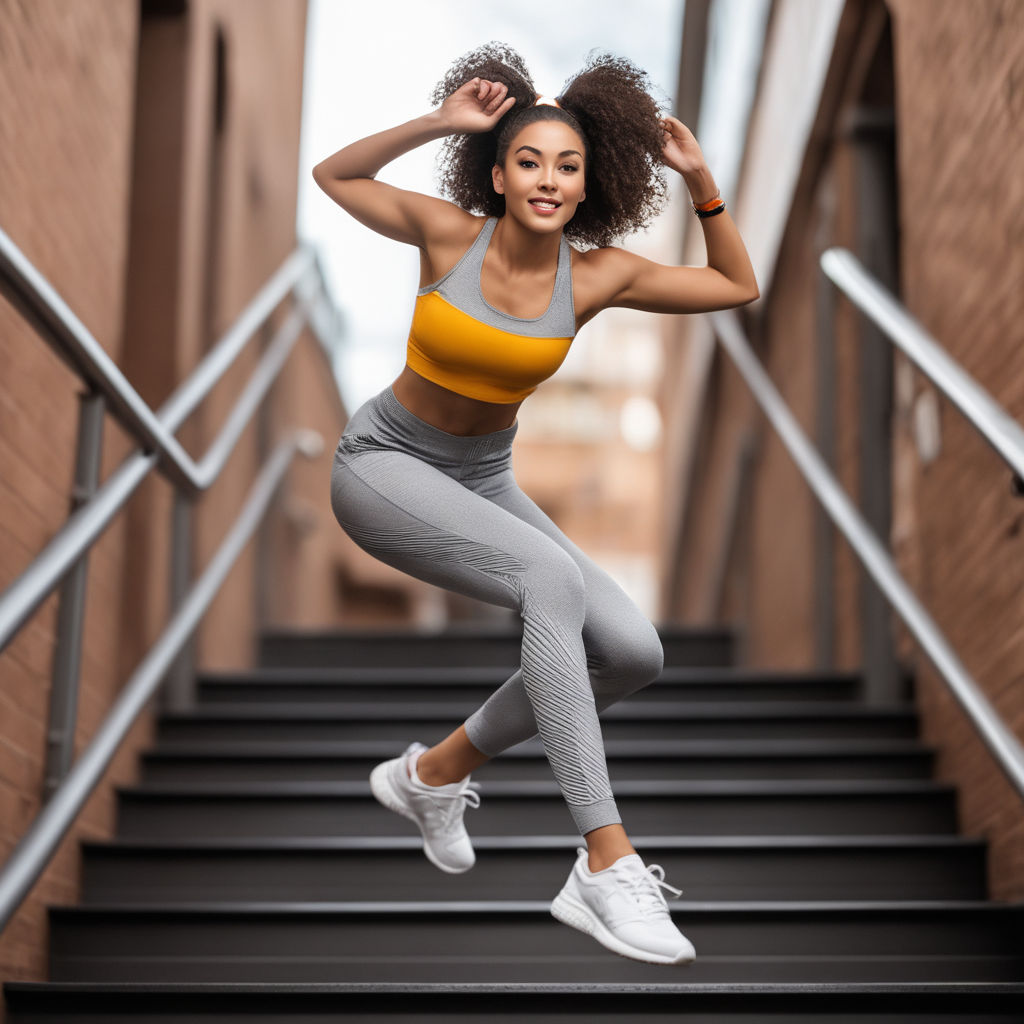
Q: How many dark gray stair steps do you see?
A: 8